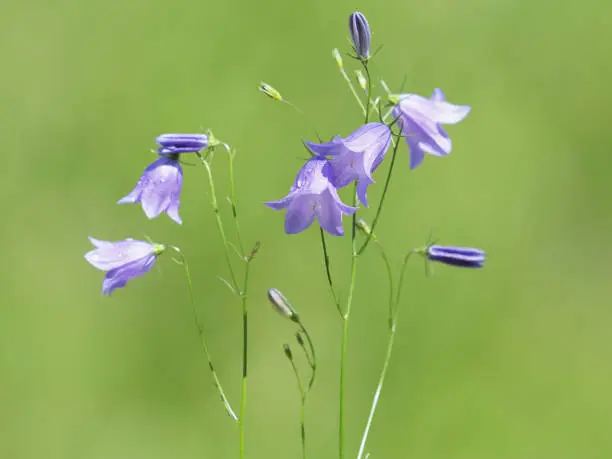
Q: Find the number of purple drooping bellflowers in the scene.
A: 5